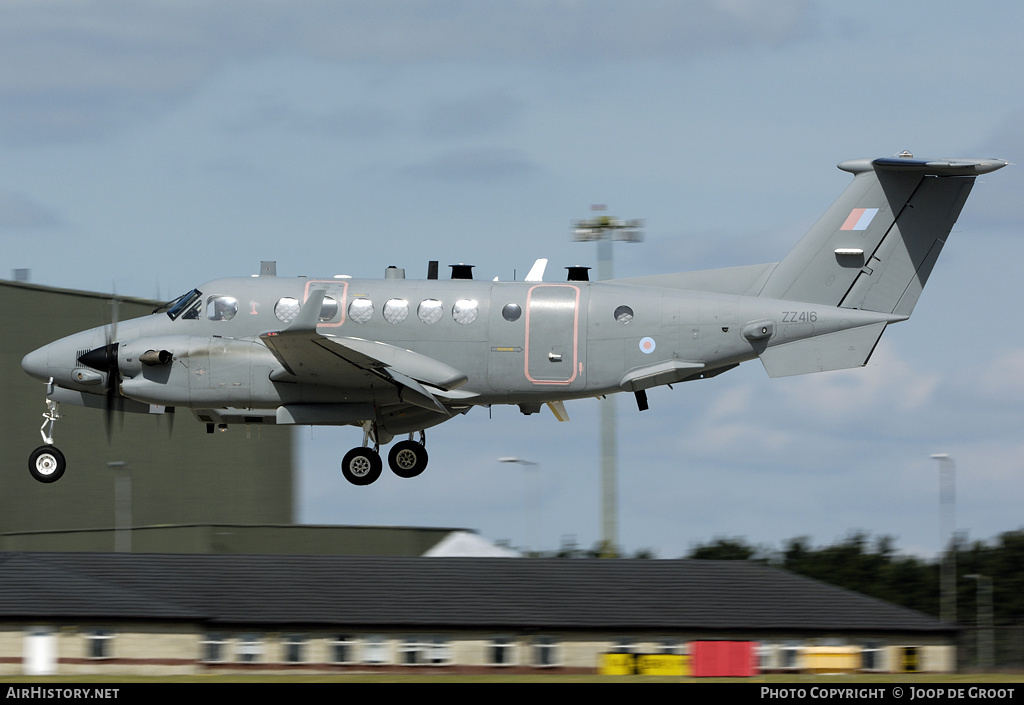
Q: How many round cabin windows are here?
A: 8